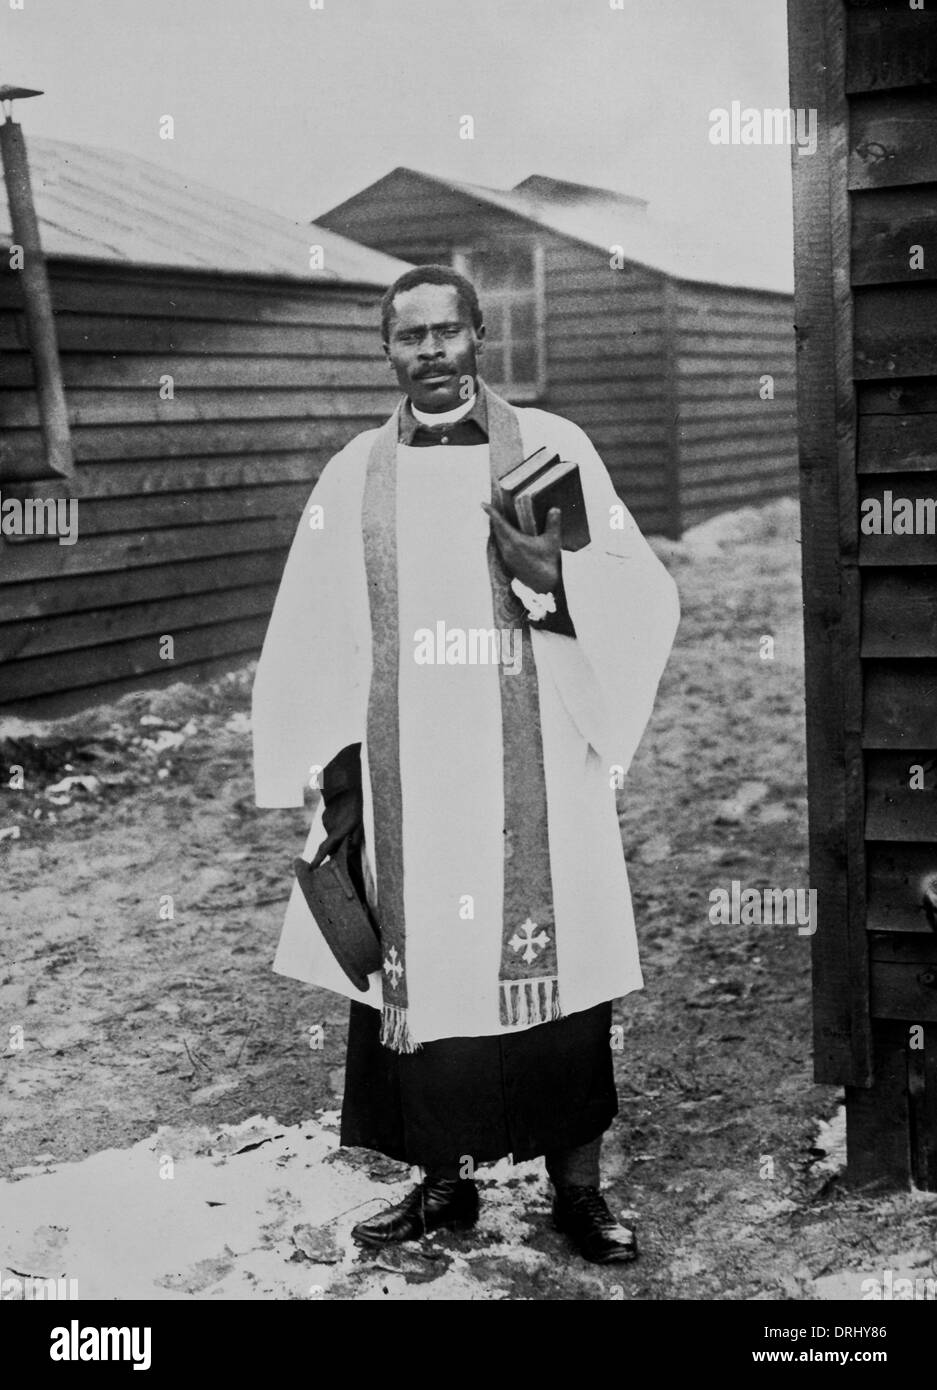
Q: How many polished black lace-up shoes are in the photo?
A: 2